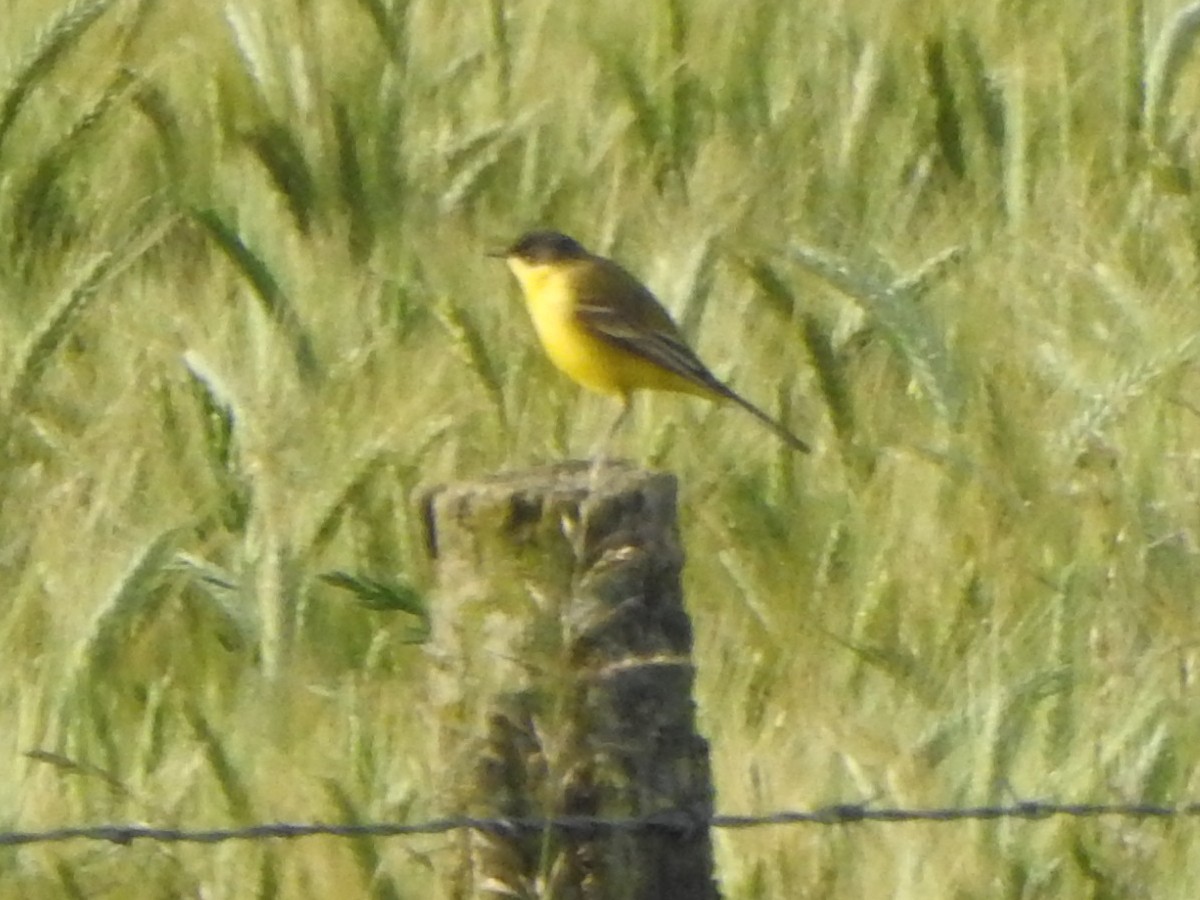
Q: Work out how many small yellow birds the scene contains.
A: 1